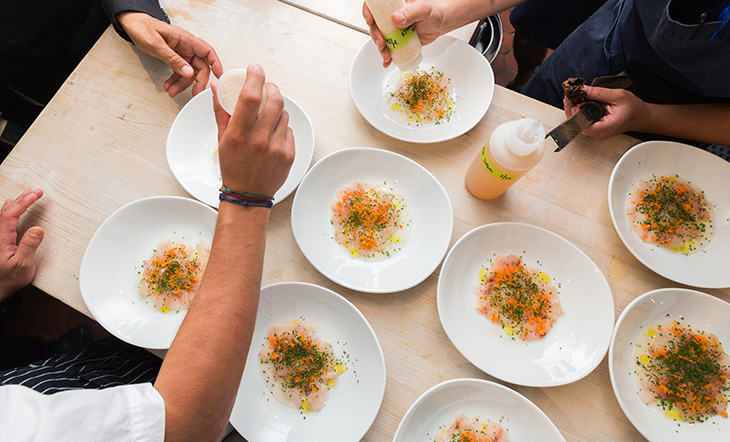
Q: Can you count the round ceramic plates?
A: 9